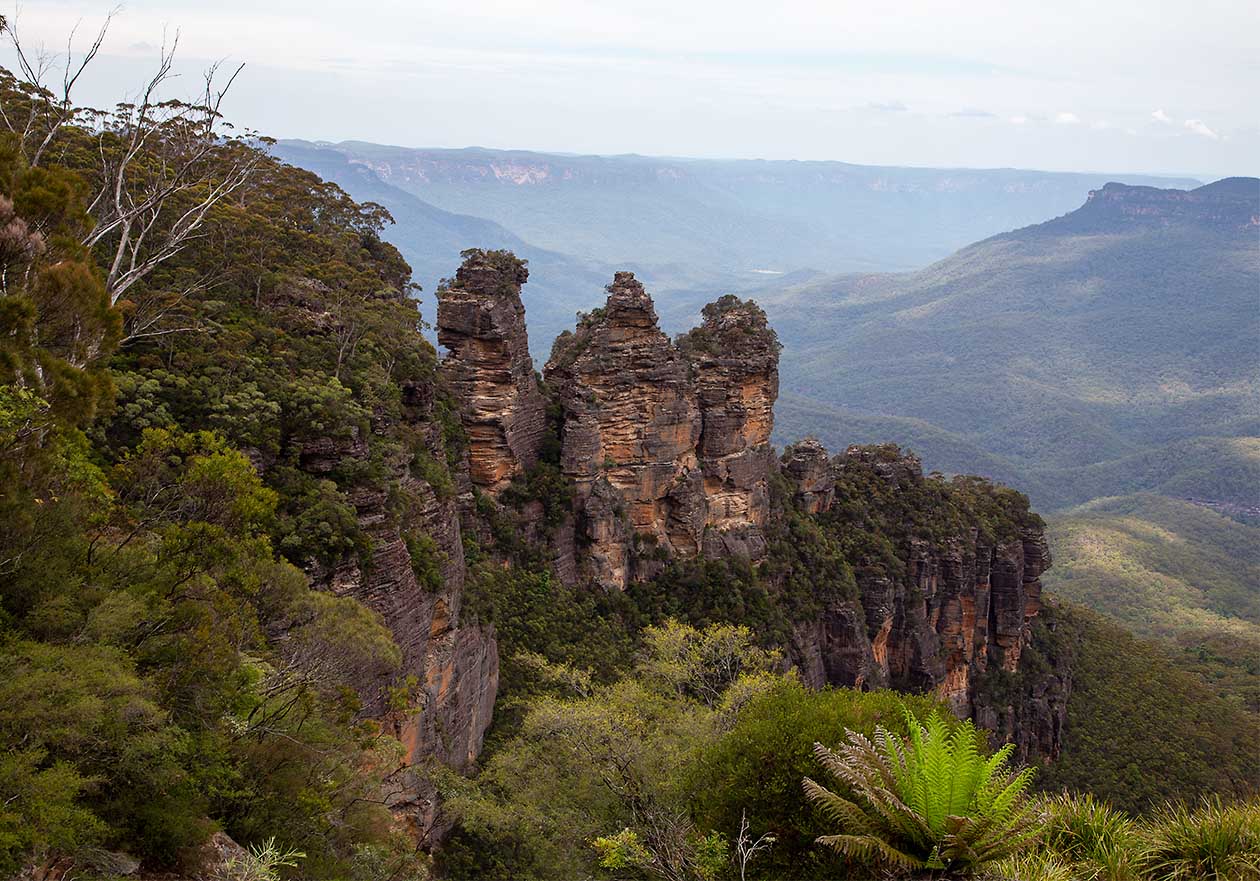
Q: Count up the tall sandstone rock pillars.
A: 3